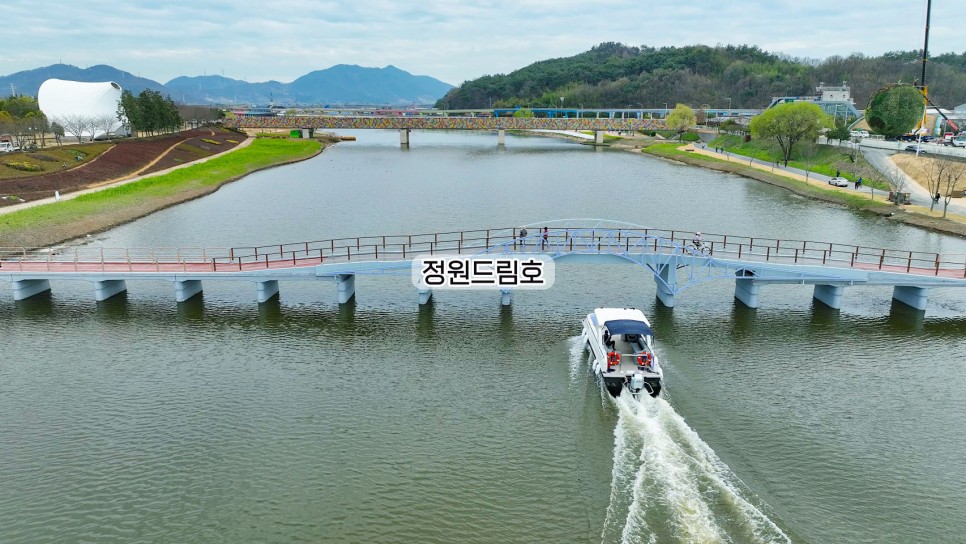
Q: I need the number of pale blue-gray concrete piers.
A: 11